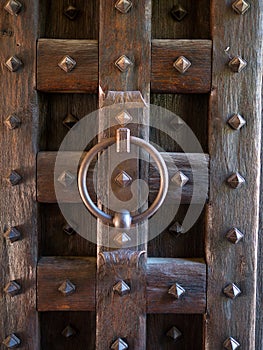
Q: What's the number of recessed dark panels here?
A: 8